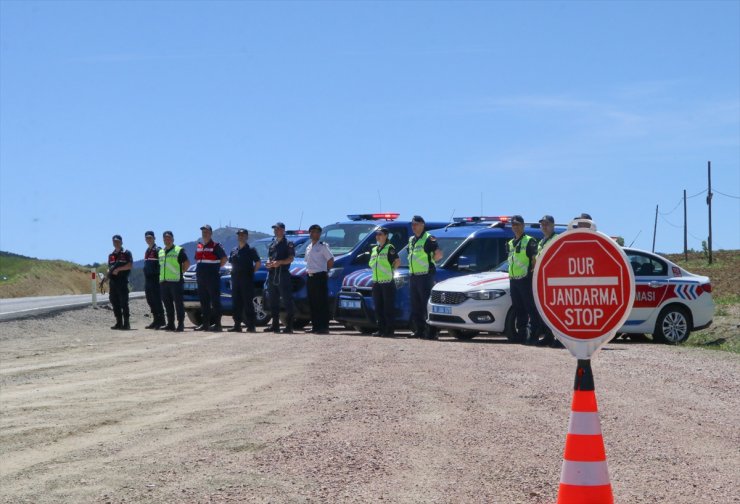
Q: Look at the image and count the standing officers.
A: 12